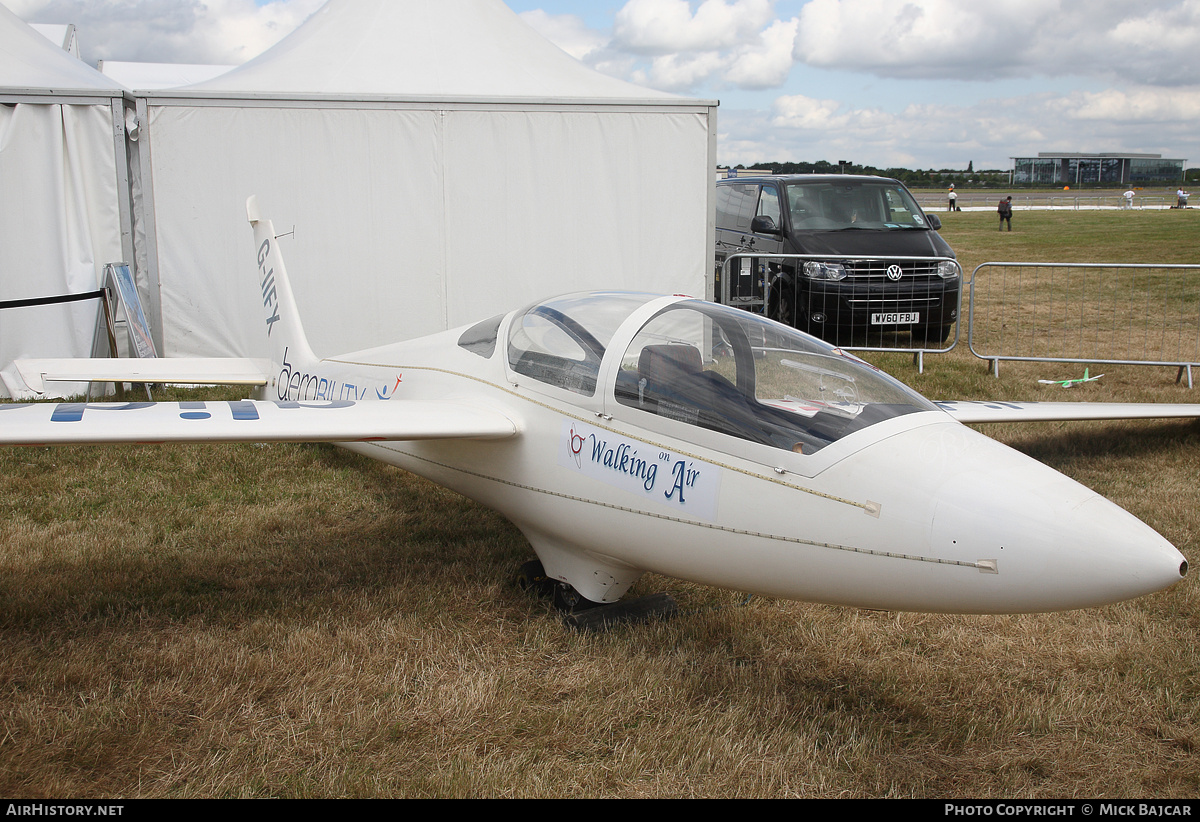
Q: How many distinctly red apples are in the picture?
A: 0